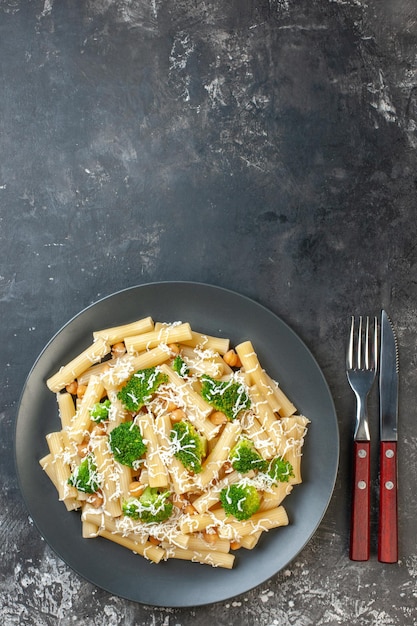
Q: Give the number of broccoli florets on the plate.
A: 11